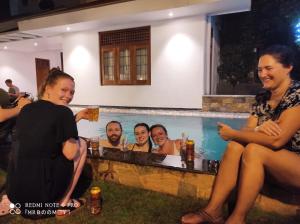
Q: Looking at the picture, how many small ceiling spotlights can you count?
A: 4